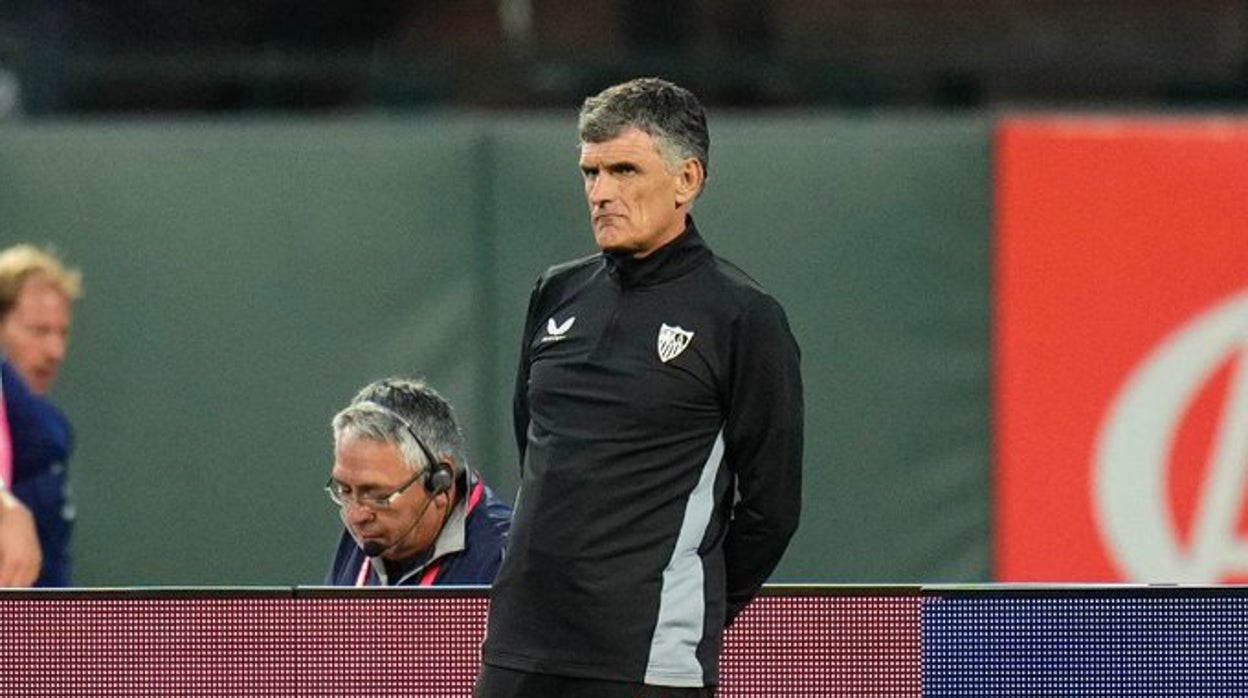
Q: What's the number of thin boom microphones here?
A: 1